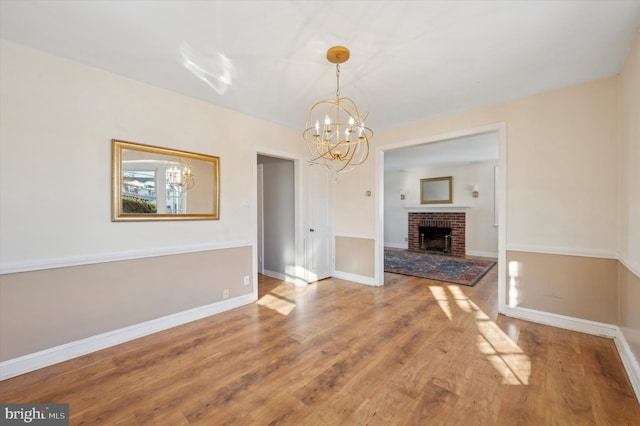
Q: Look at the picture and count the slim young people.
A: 0